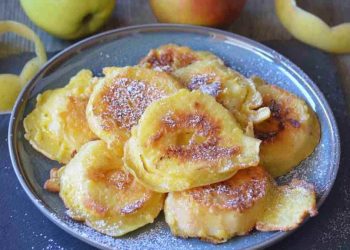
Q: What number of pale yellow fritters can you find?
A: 8